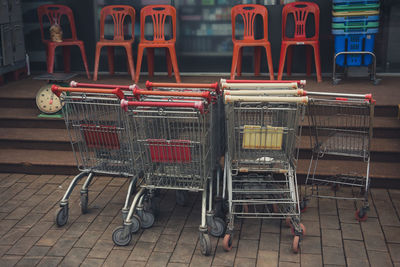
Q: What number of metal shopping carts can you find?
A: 10